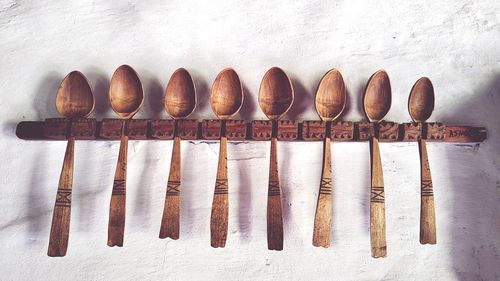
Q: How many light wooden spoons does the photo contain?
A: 8